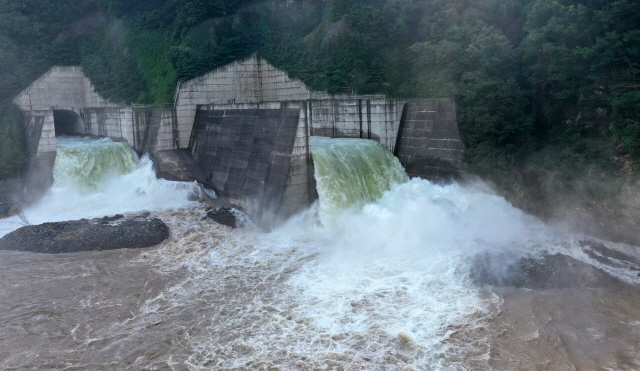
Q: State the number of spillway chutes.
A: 2